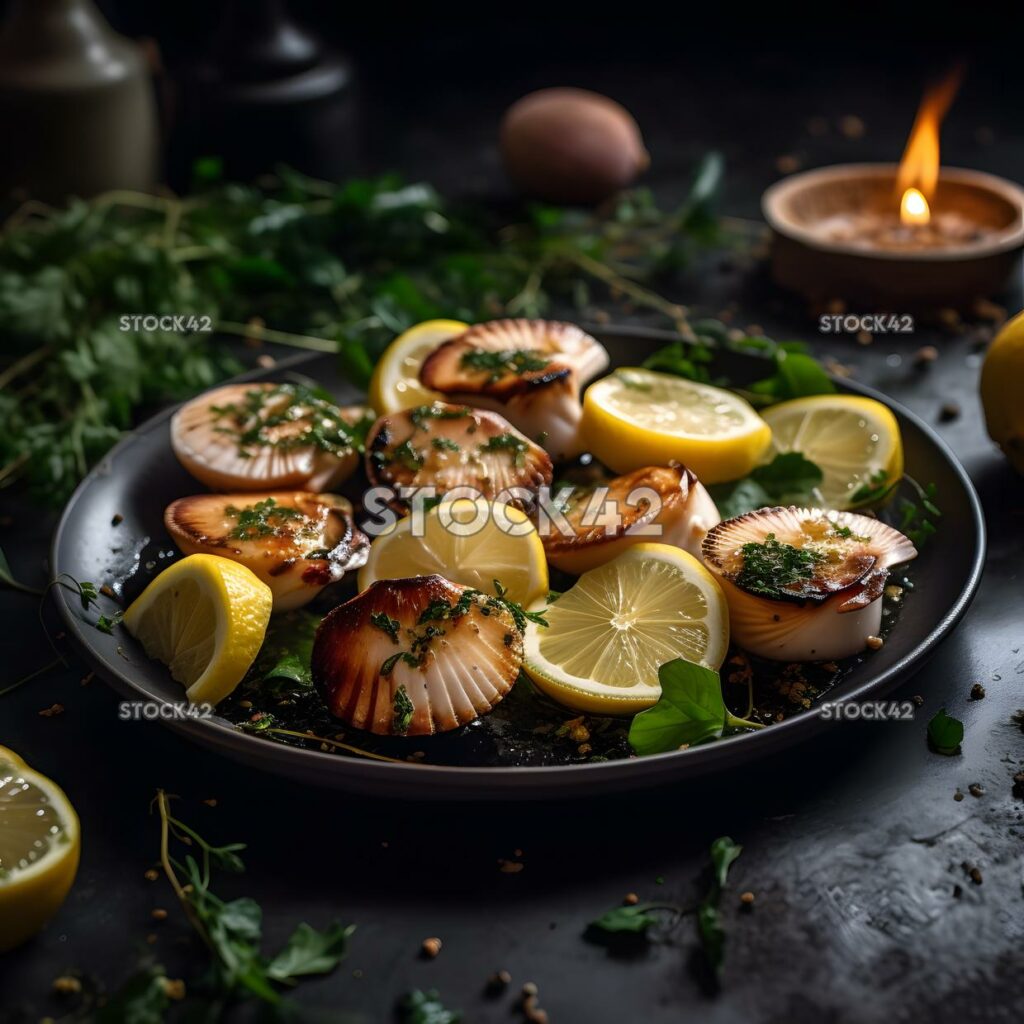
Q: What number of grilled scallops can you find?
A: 7